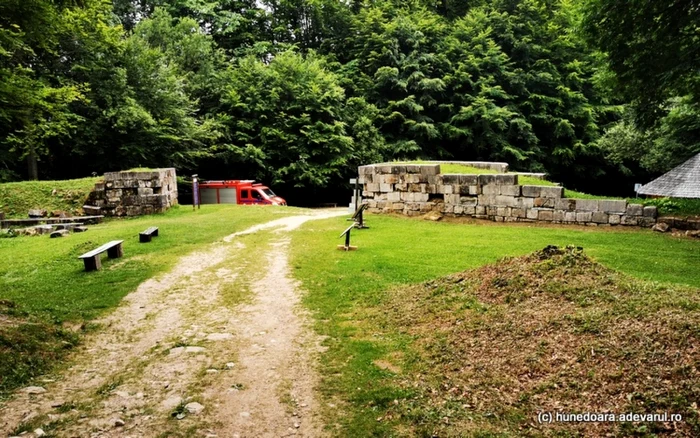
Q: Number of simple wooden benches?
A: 2